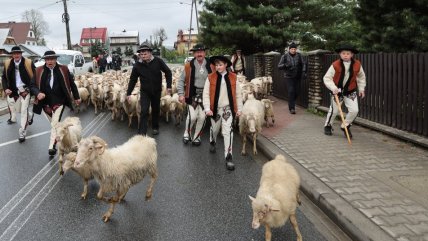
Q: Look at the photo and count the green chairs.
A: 0